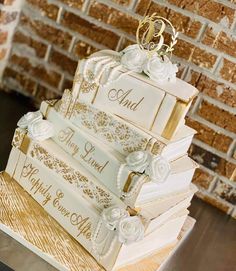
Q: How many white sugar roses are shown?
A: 8